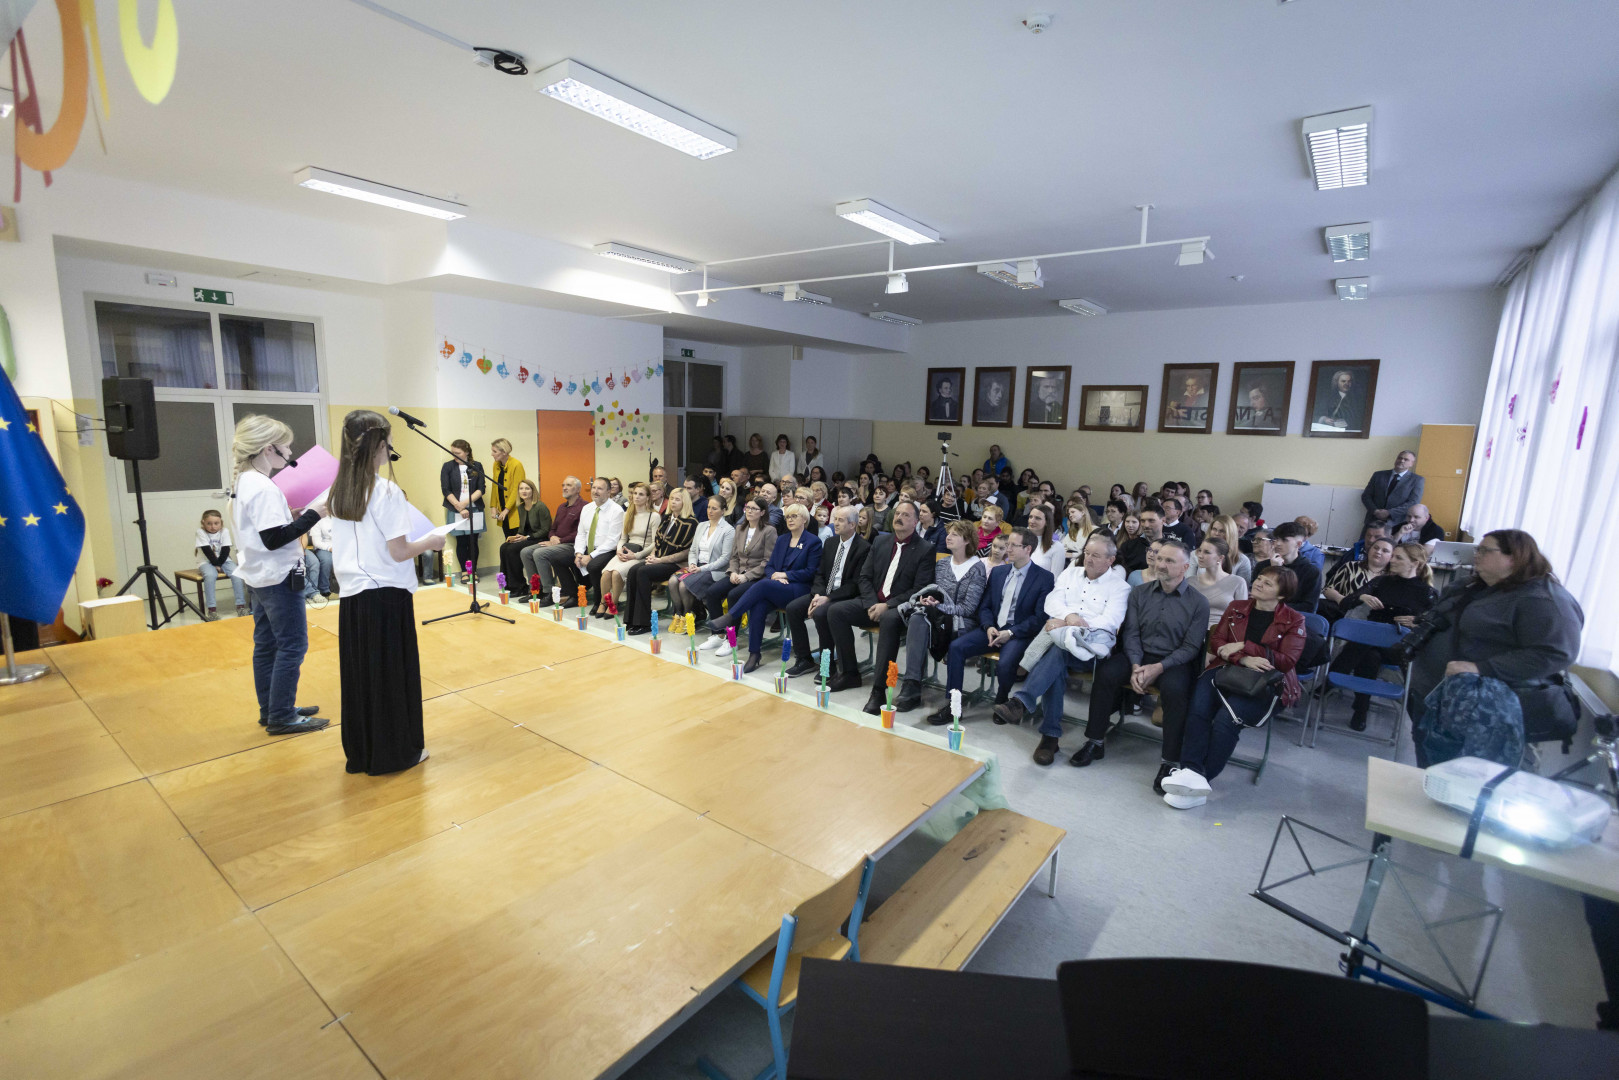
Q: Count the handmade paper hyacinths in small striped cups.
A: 14